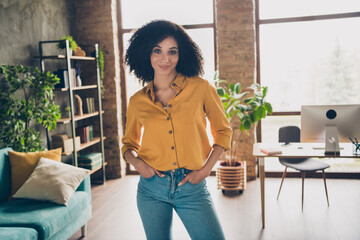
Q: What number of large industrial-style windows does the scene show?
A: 2